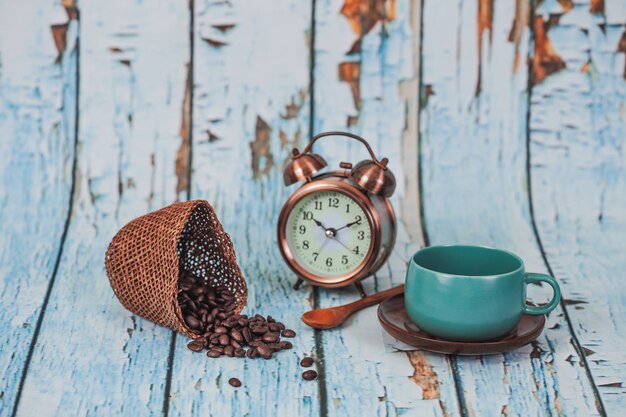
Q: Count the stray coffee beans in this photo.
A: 3